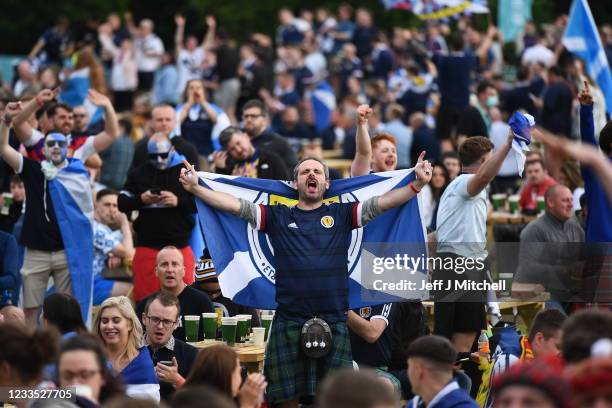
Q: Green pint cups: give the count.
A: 11